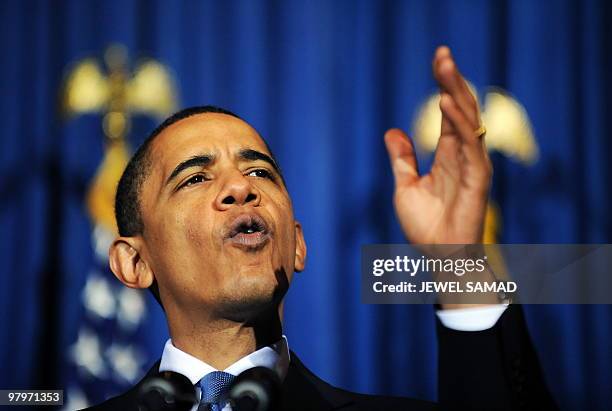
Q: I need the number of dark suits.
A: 1